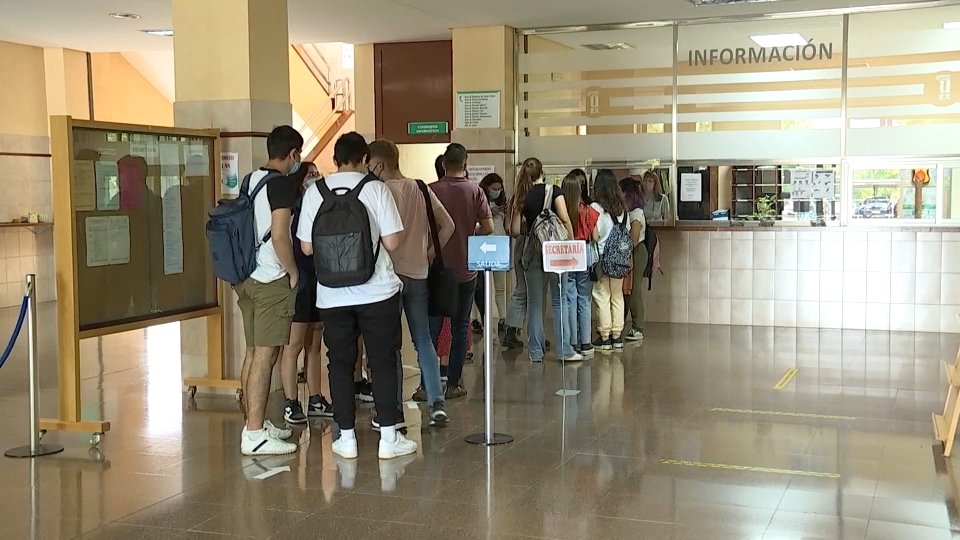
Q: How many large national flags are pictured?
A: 0